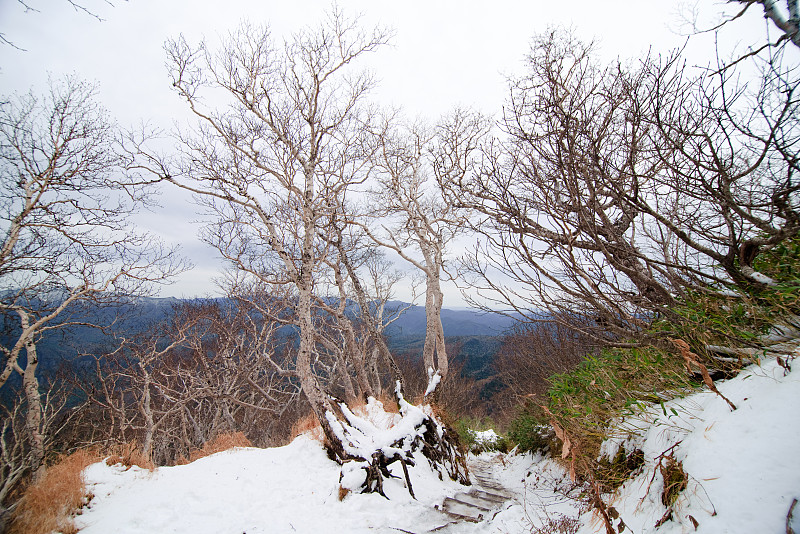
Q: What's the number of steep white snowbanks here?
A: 1